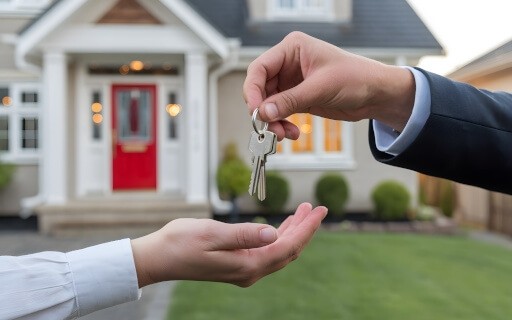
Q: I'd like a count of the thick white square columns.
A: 2